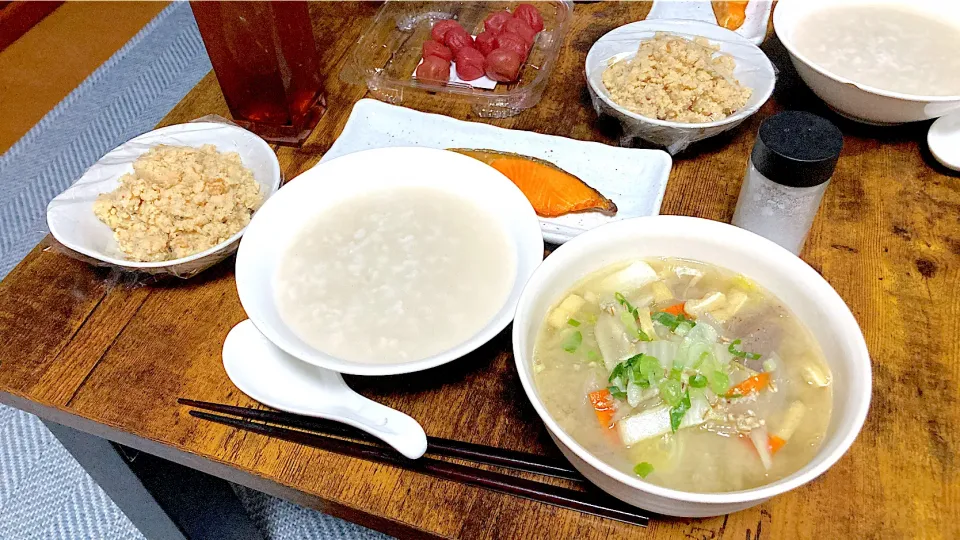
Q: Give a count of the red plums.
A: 11